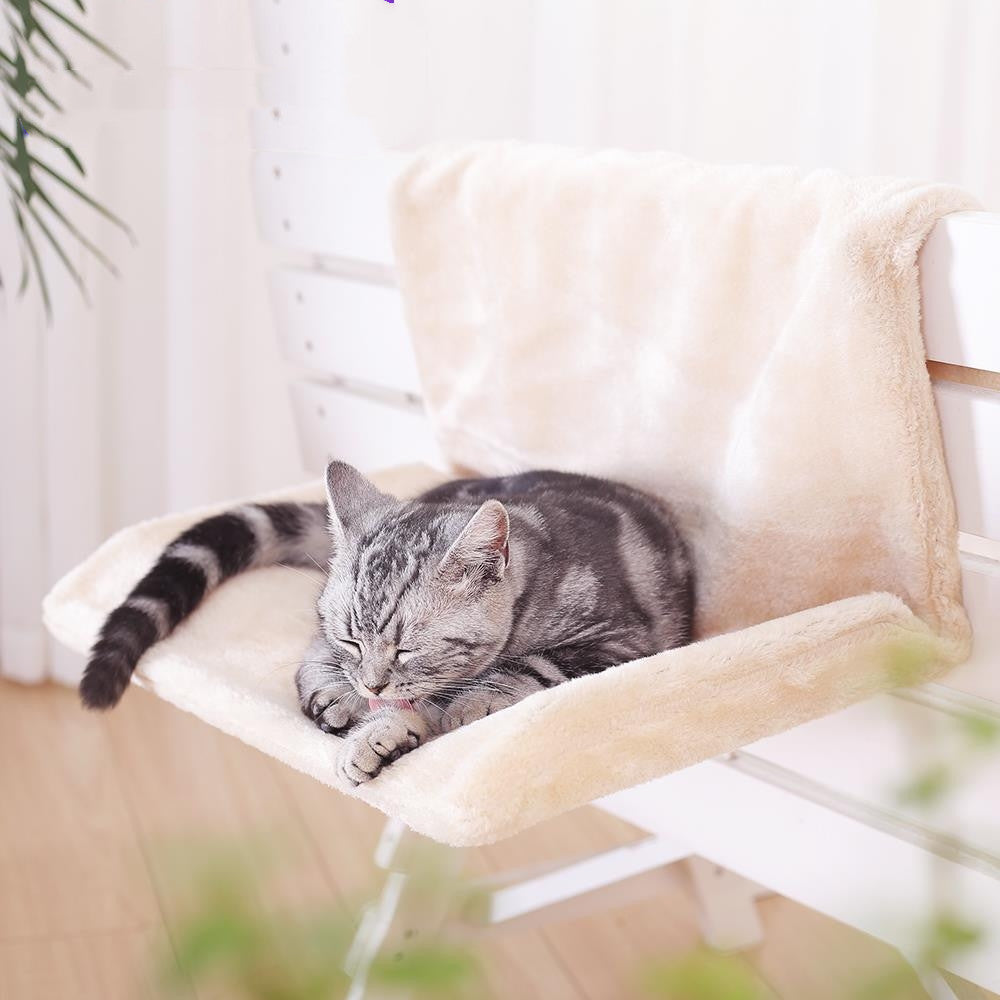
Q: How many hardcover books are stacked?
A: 0